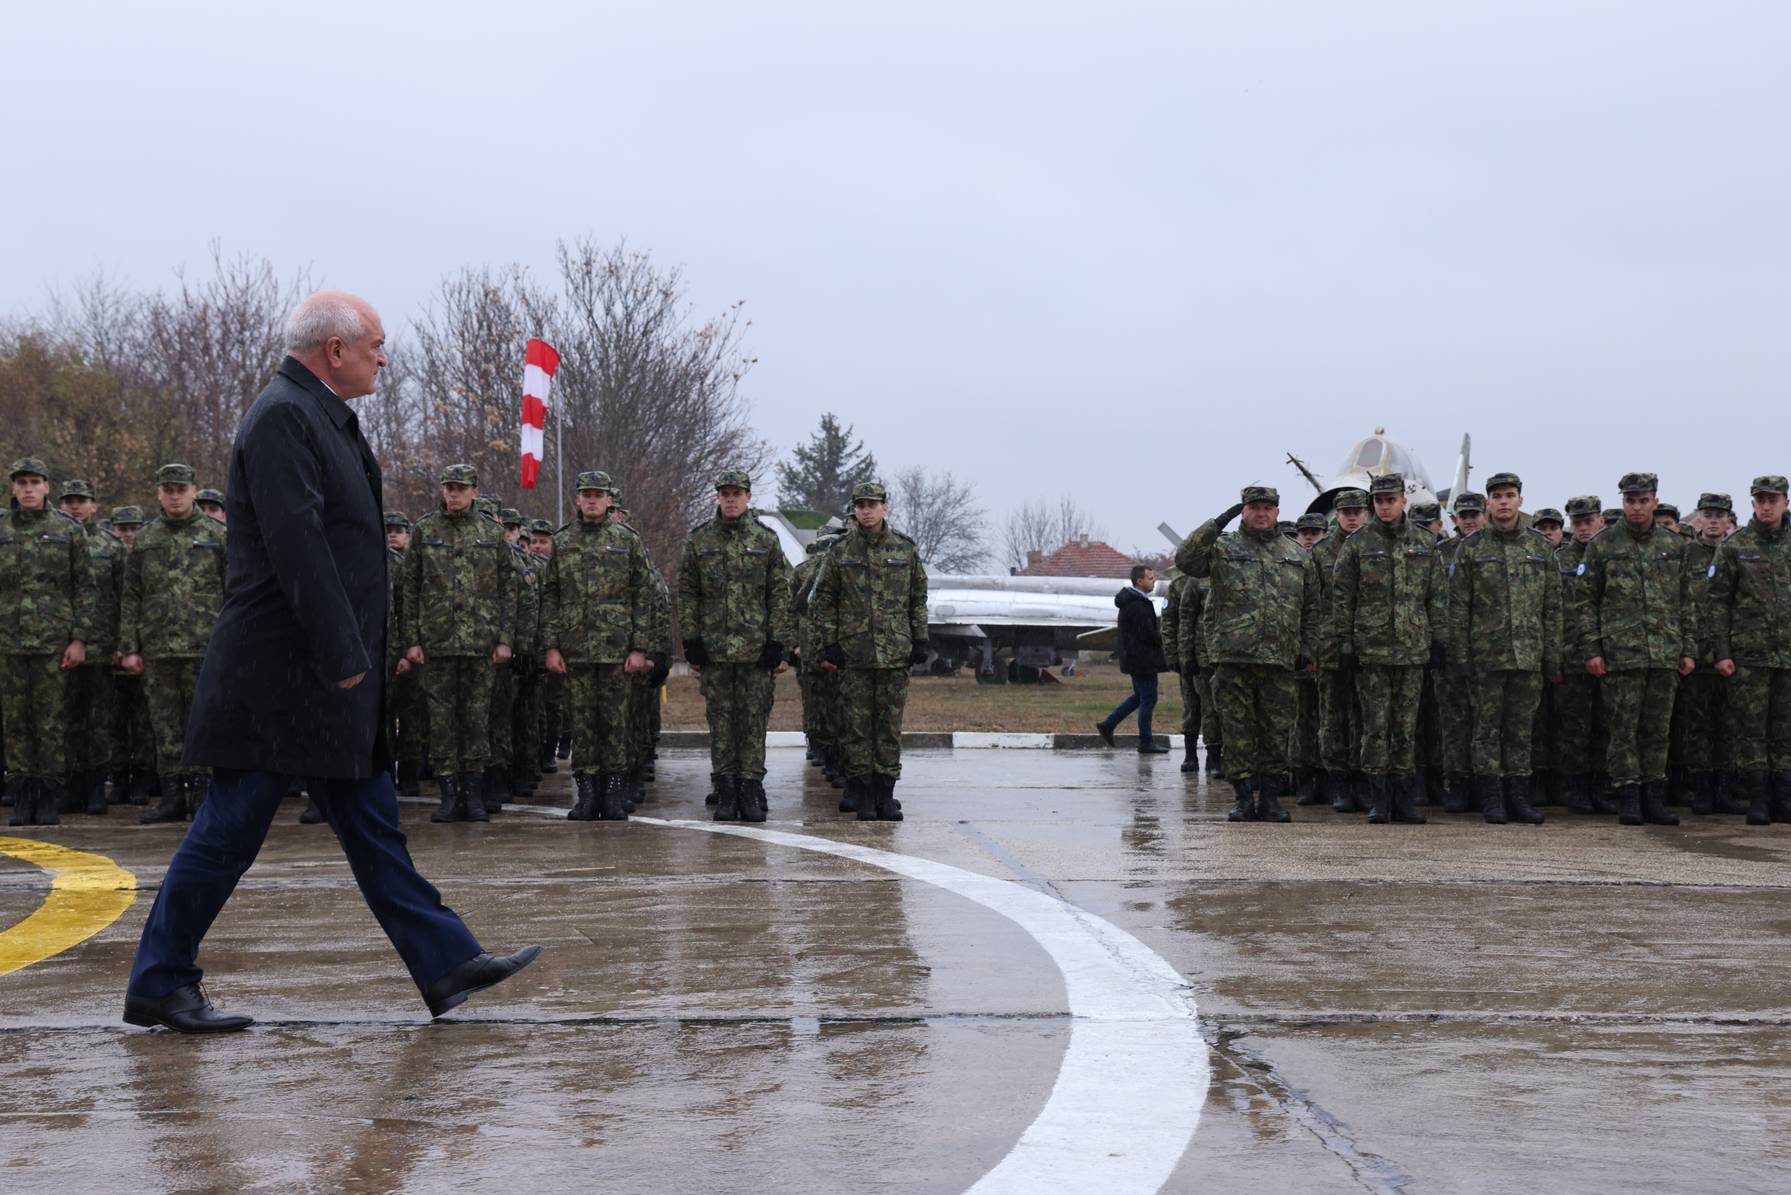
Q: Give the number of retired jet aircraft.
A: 2